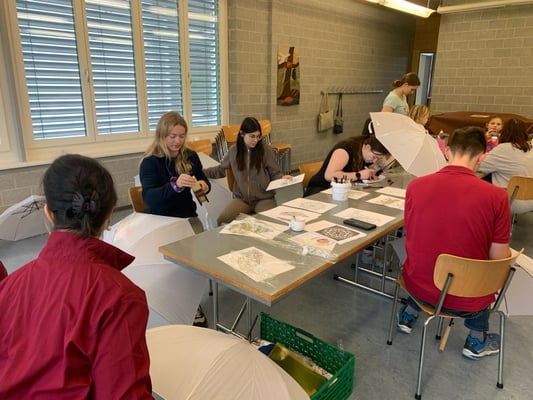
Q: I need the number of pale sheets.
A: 11